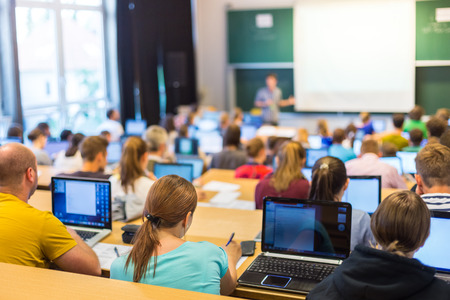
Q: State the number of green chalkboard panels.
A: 4